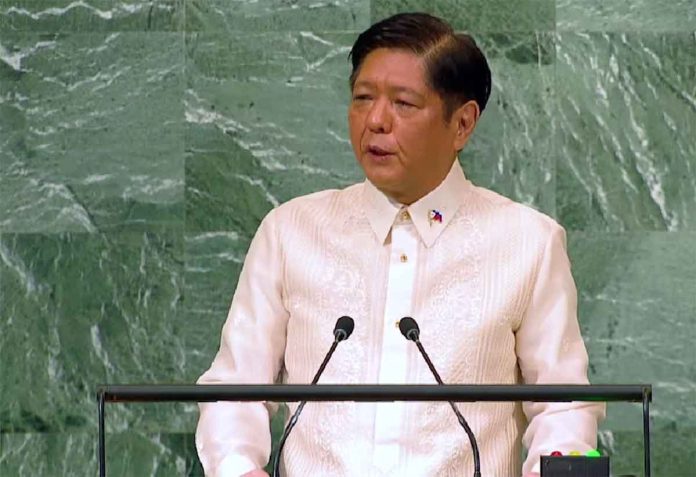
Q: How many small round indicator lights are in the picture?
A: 3